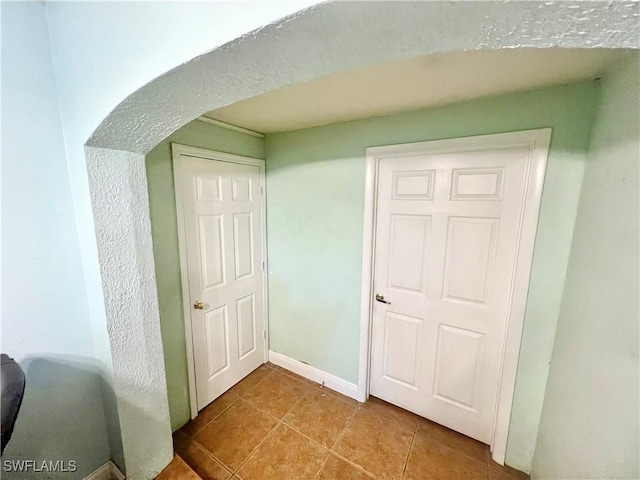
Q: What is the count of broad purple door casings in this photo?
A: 0